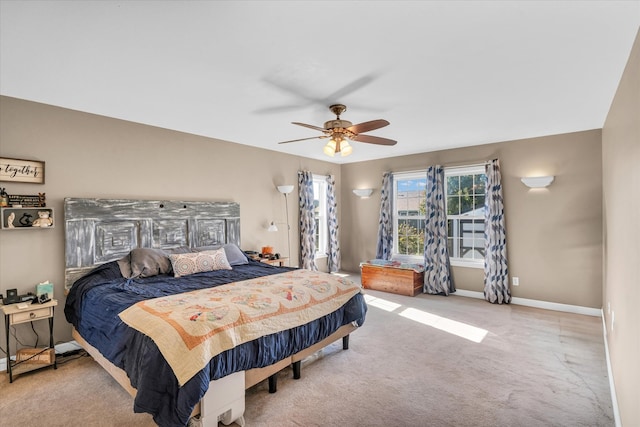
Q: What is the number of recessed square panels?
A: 3